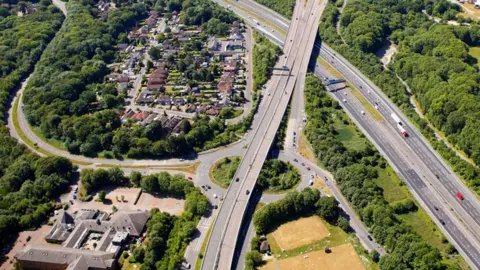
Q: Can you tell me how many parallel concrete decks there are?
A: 2